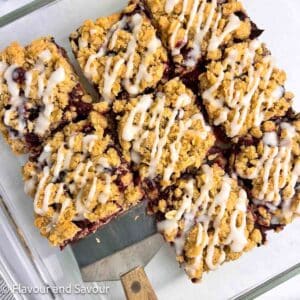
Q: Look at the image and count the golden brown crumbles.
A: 8